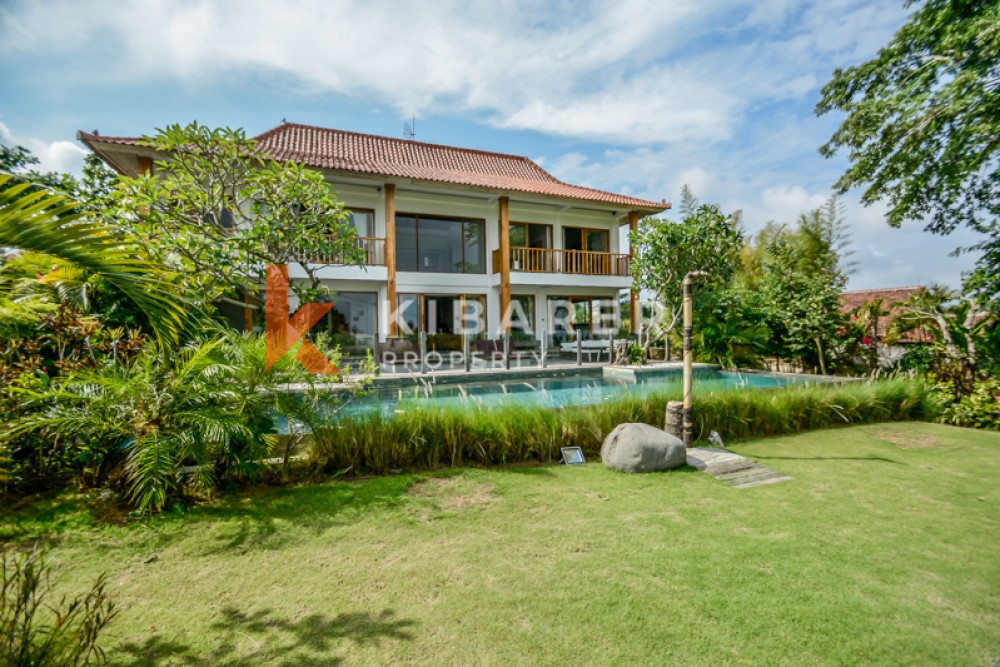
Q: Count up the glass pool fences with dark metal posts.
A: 1